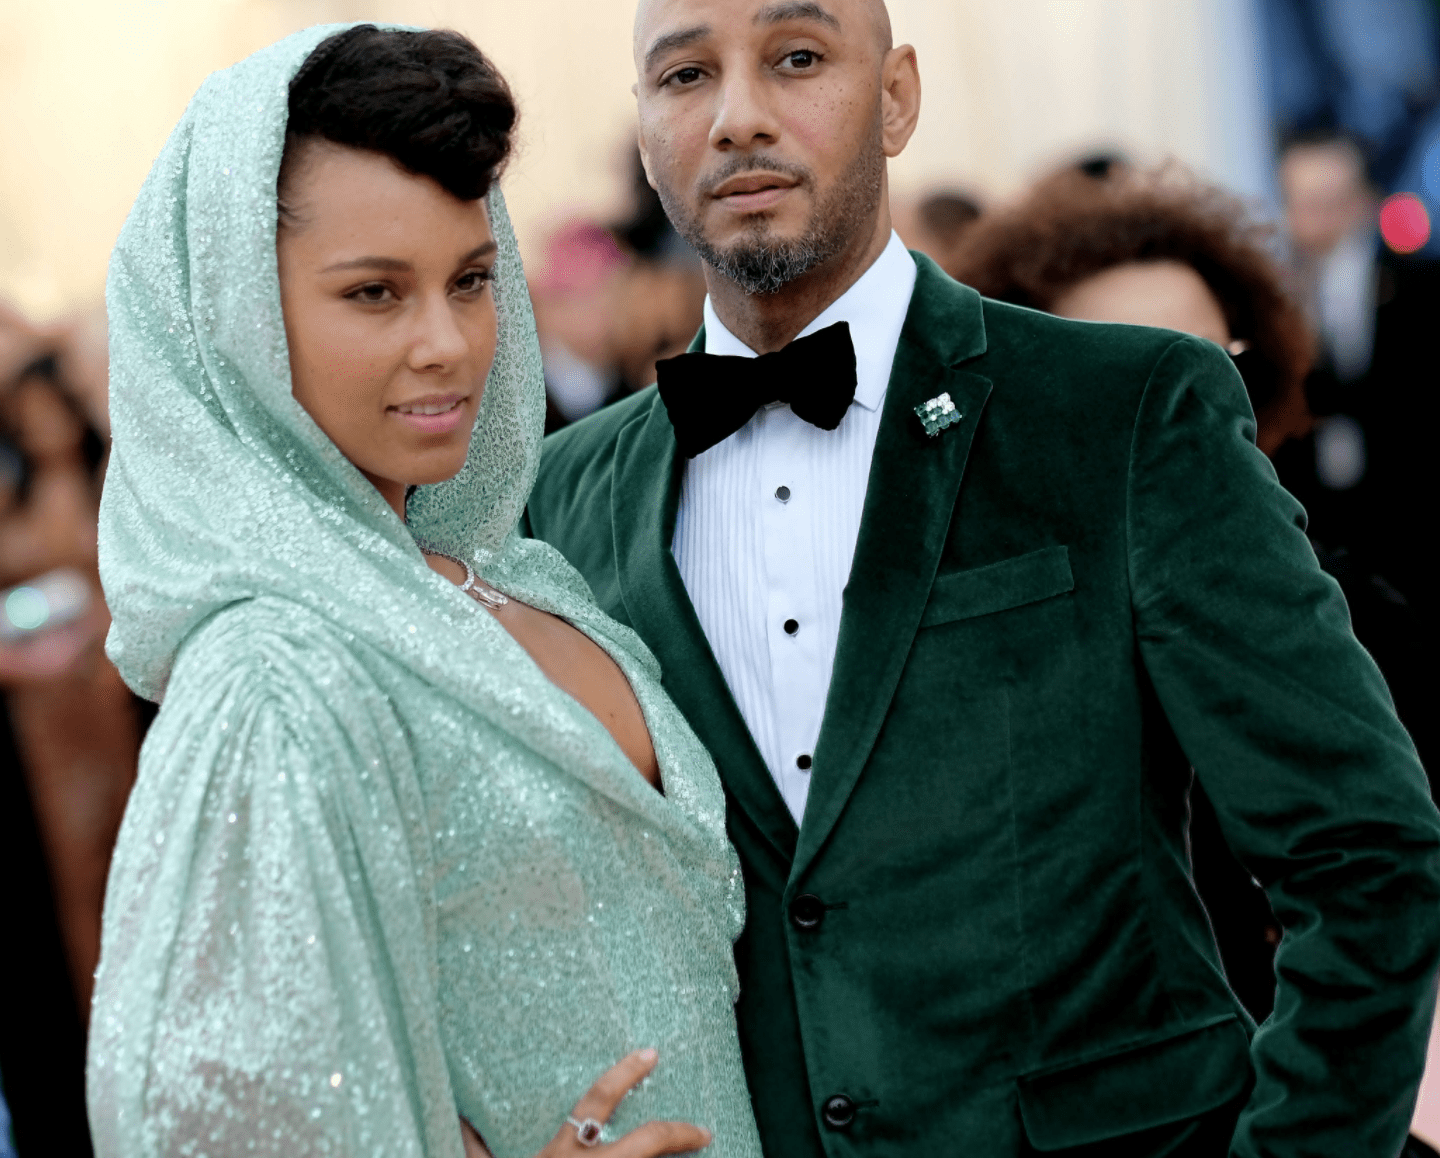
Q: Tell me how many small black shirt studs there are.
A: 3